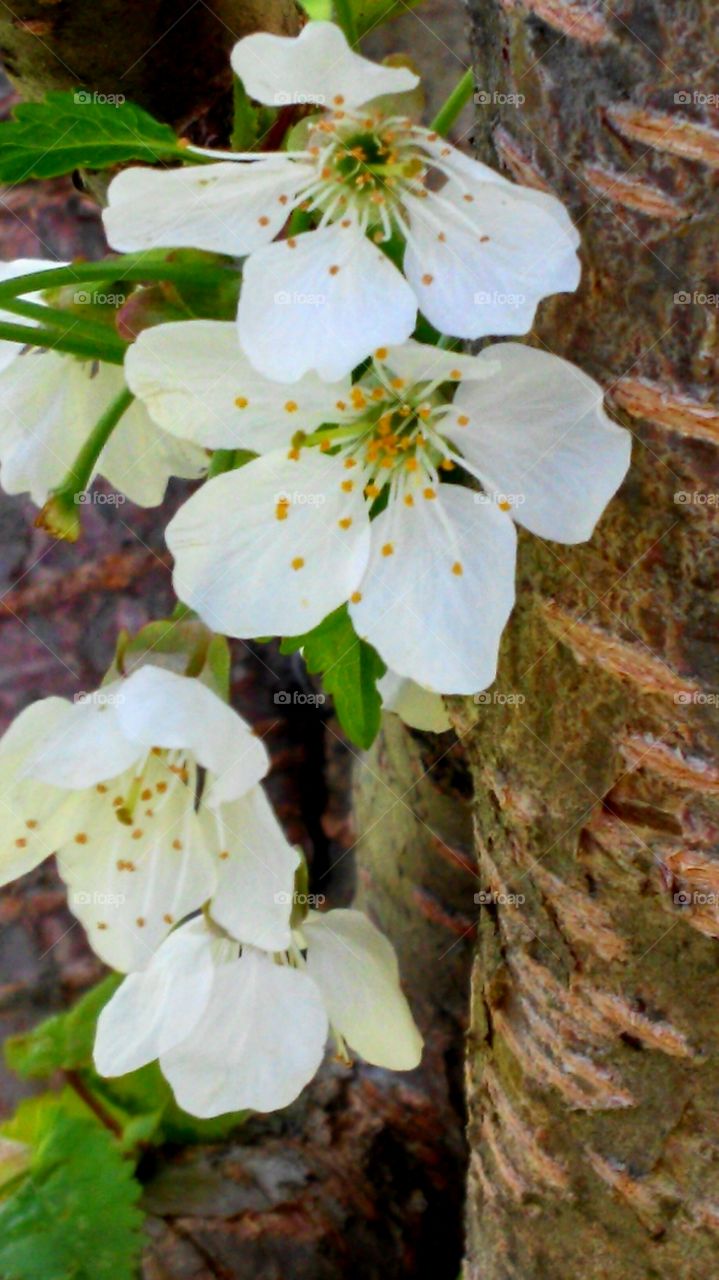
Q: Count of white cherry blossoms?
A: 5